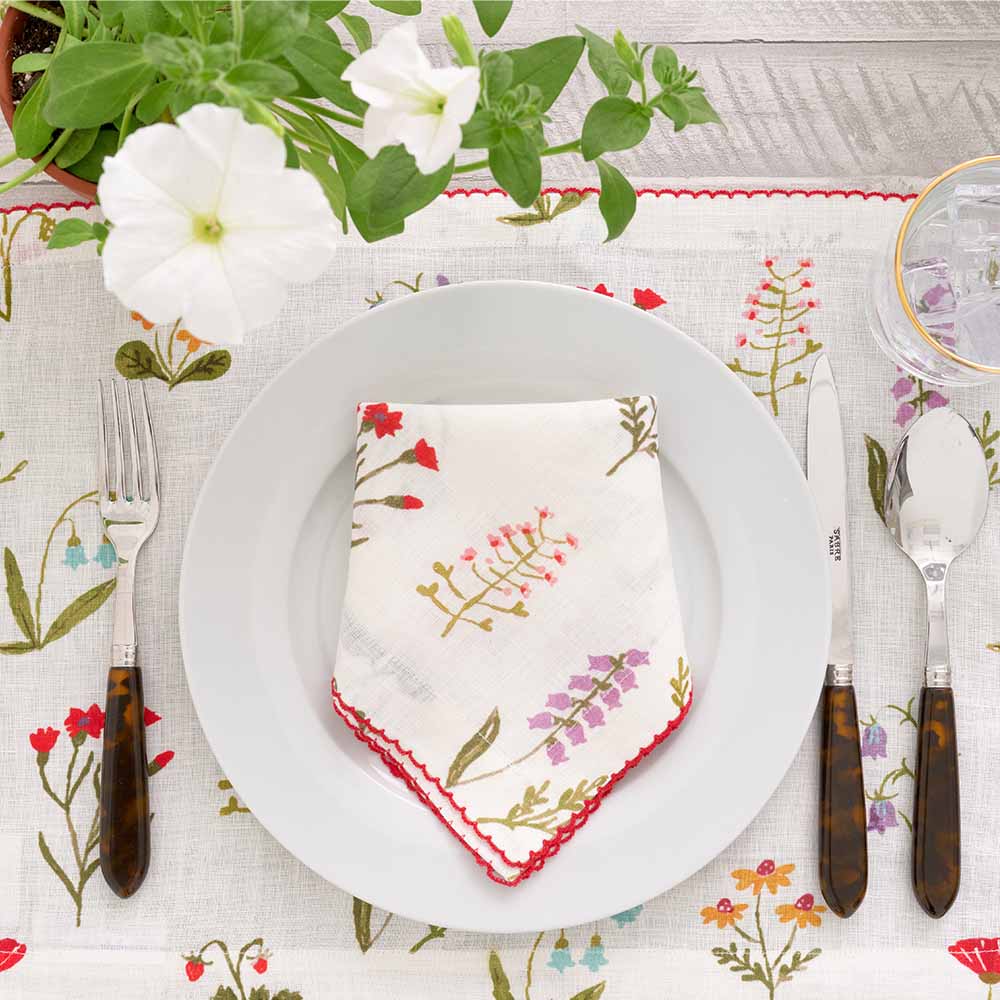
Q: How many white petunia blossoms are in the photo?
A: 2